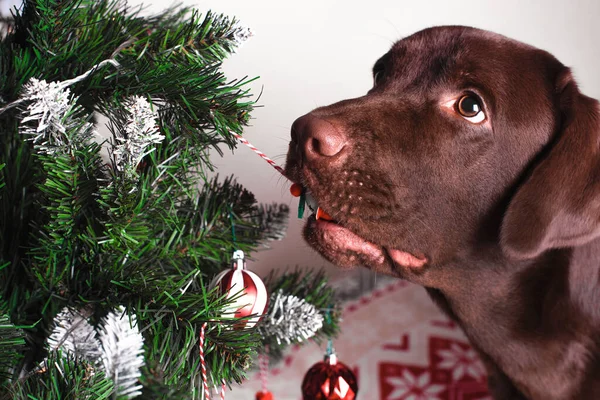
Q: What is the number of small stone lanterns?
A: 0